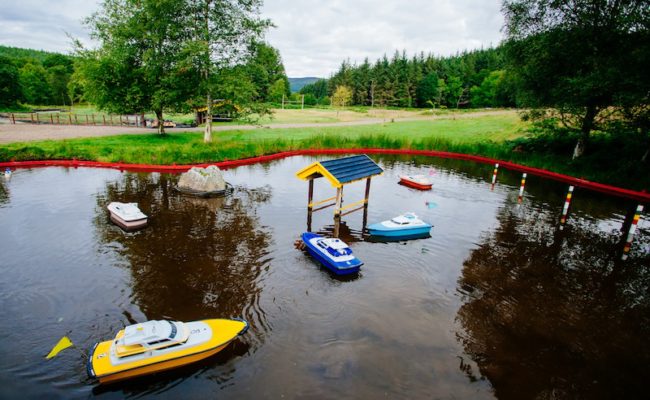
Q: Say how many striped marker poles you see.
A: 4